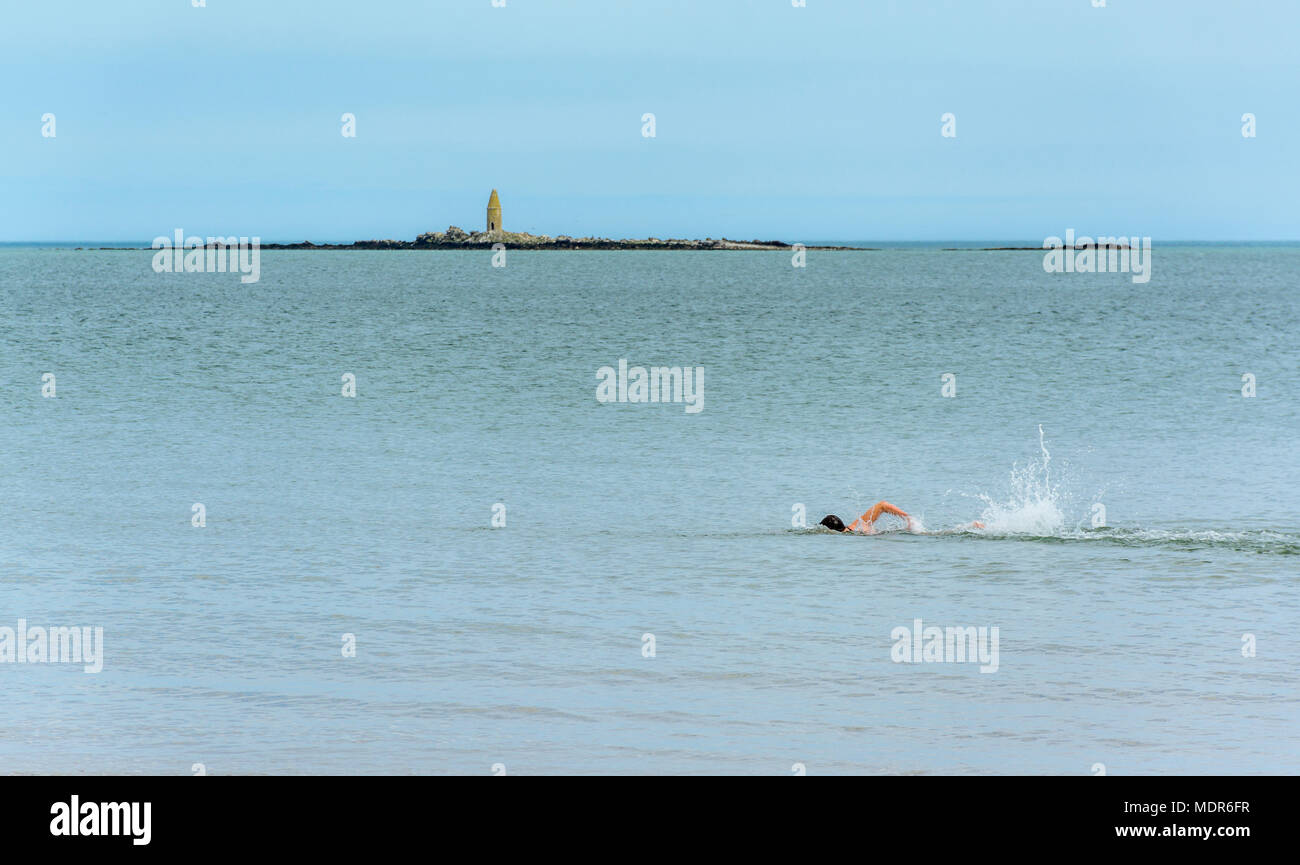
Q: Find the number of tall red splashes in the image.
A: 0